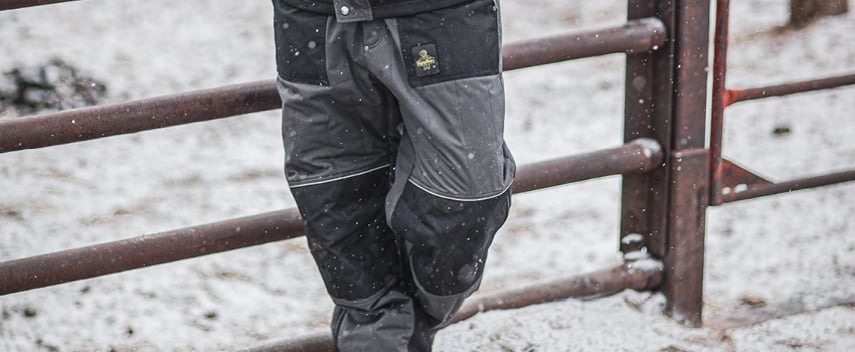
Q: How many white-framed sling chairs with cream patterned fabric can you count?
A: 0